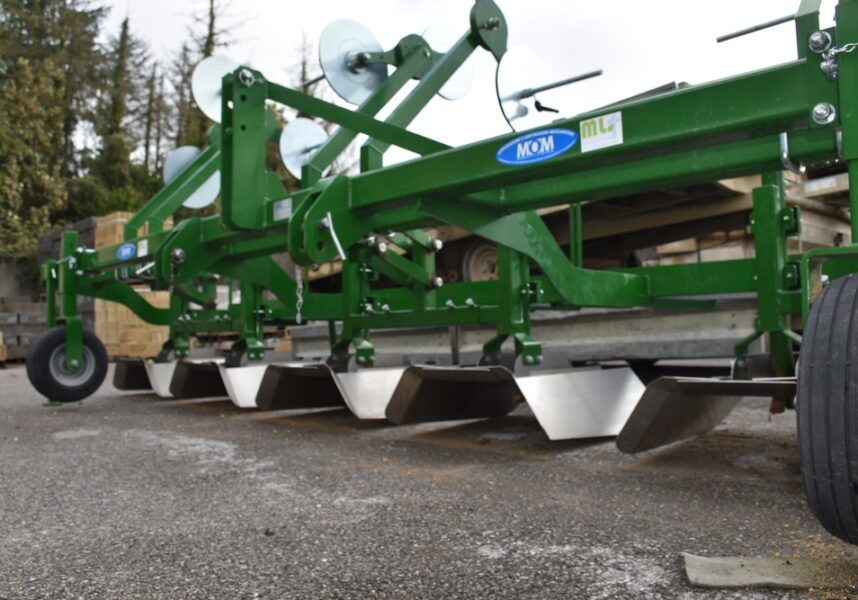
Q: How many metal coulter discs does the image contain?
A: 6